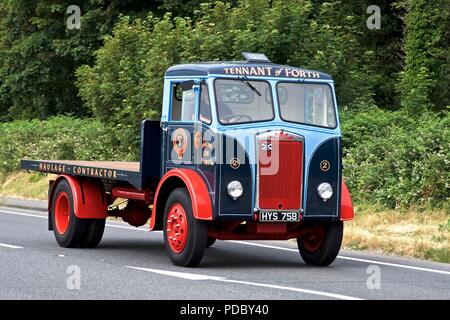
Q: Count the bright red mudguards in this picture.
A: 3